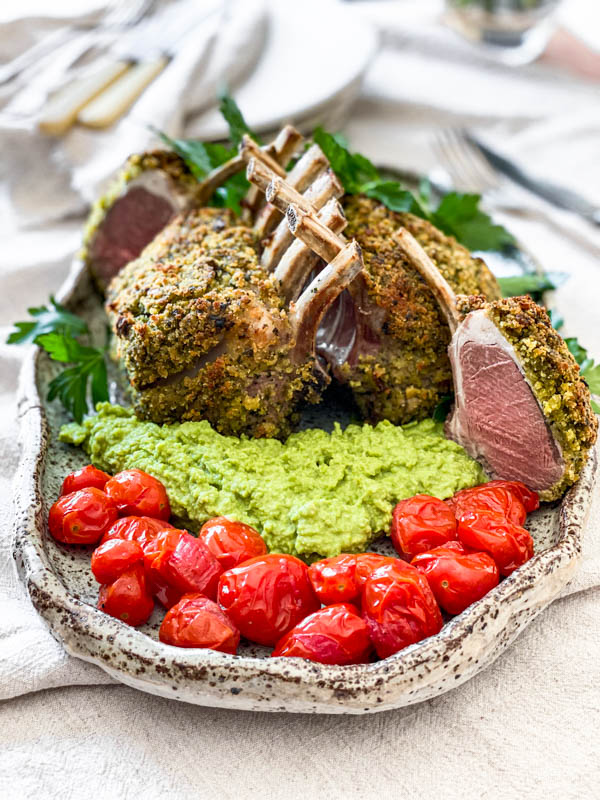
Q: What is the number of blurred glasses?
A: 1